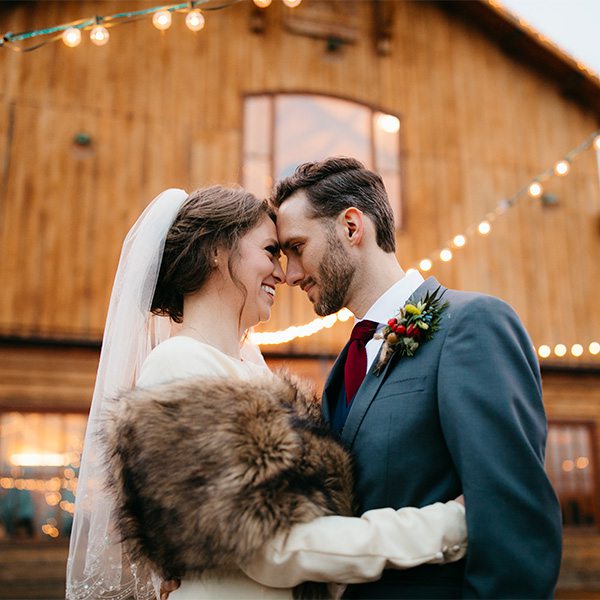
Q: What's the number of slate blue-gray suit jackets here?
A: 1